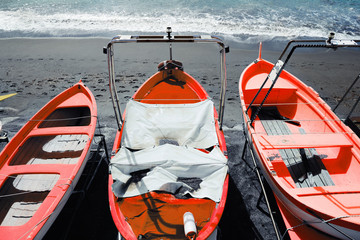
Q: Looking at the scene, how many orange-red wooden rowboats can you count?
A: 3